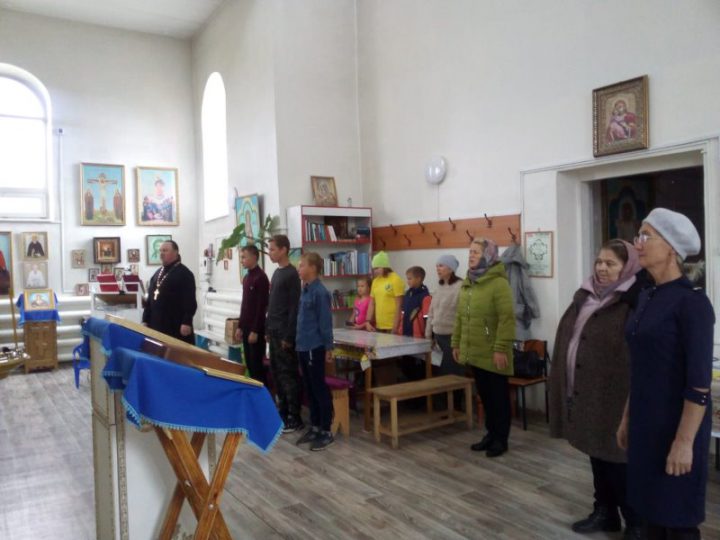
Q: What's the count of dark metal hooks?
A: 9